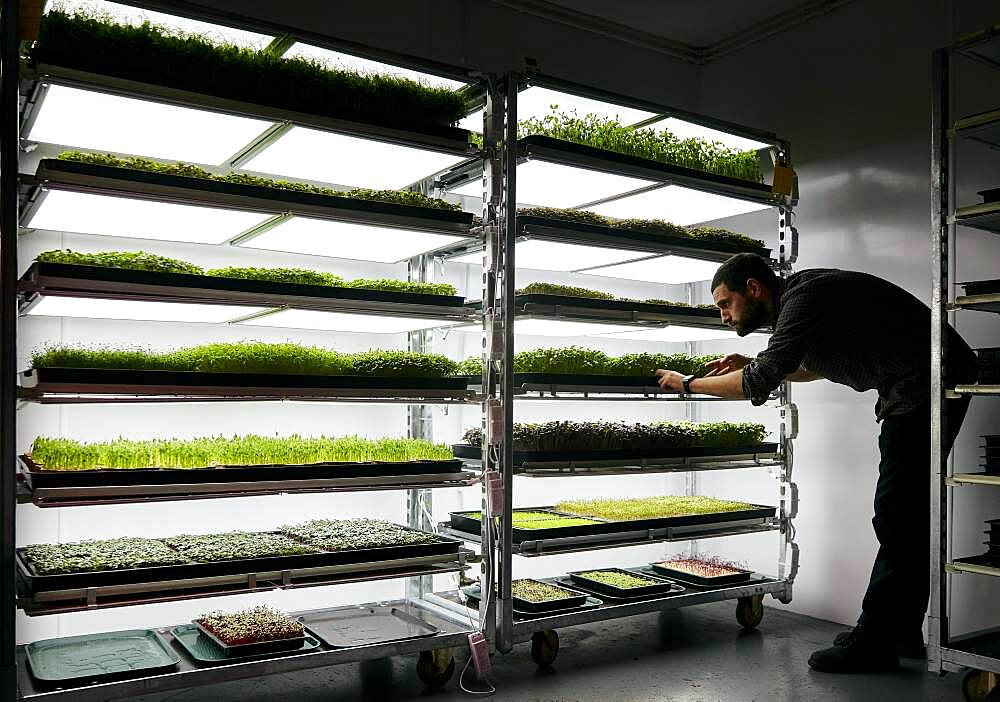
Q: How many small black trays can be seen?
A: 4